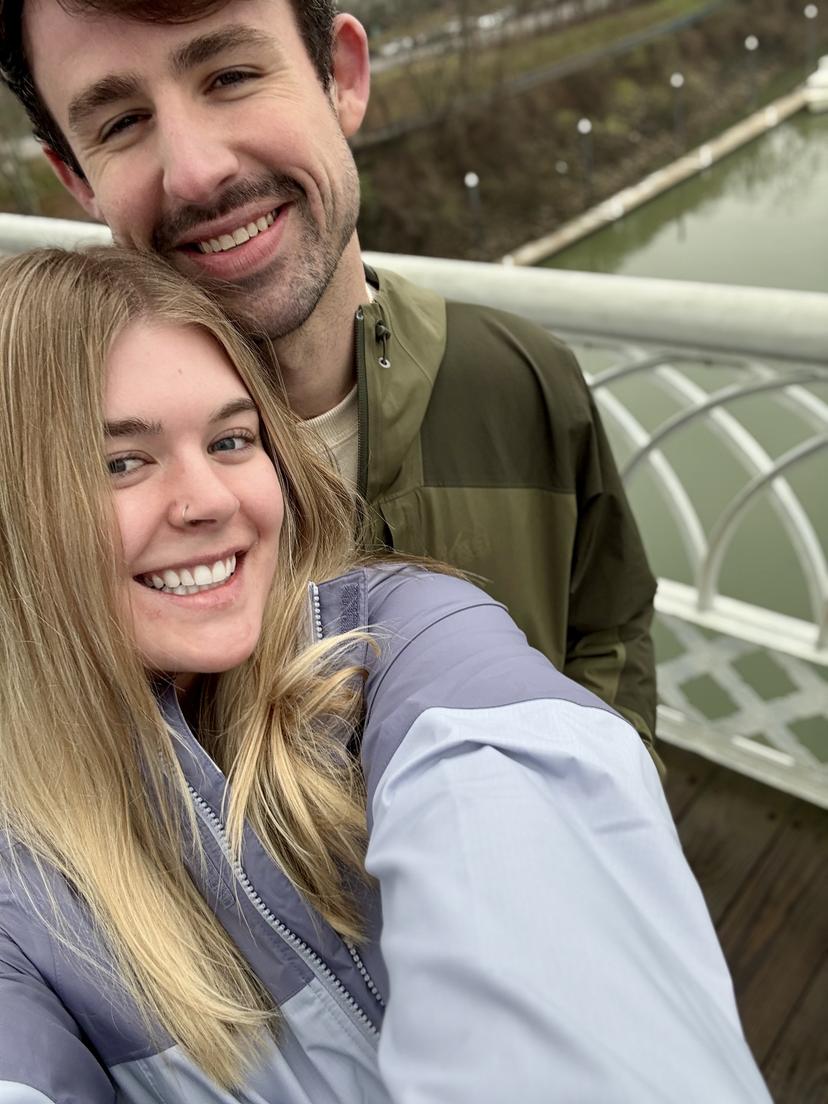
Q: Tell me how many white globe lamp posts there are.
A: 5